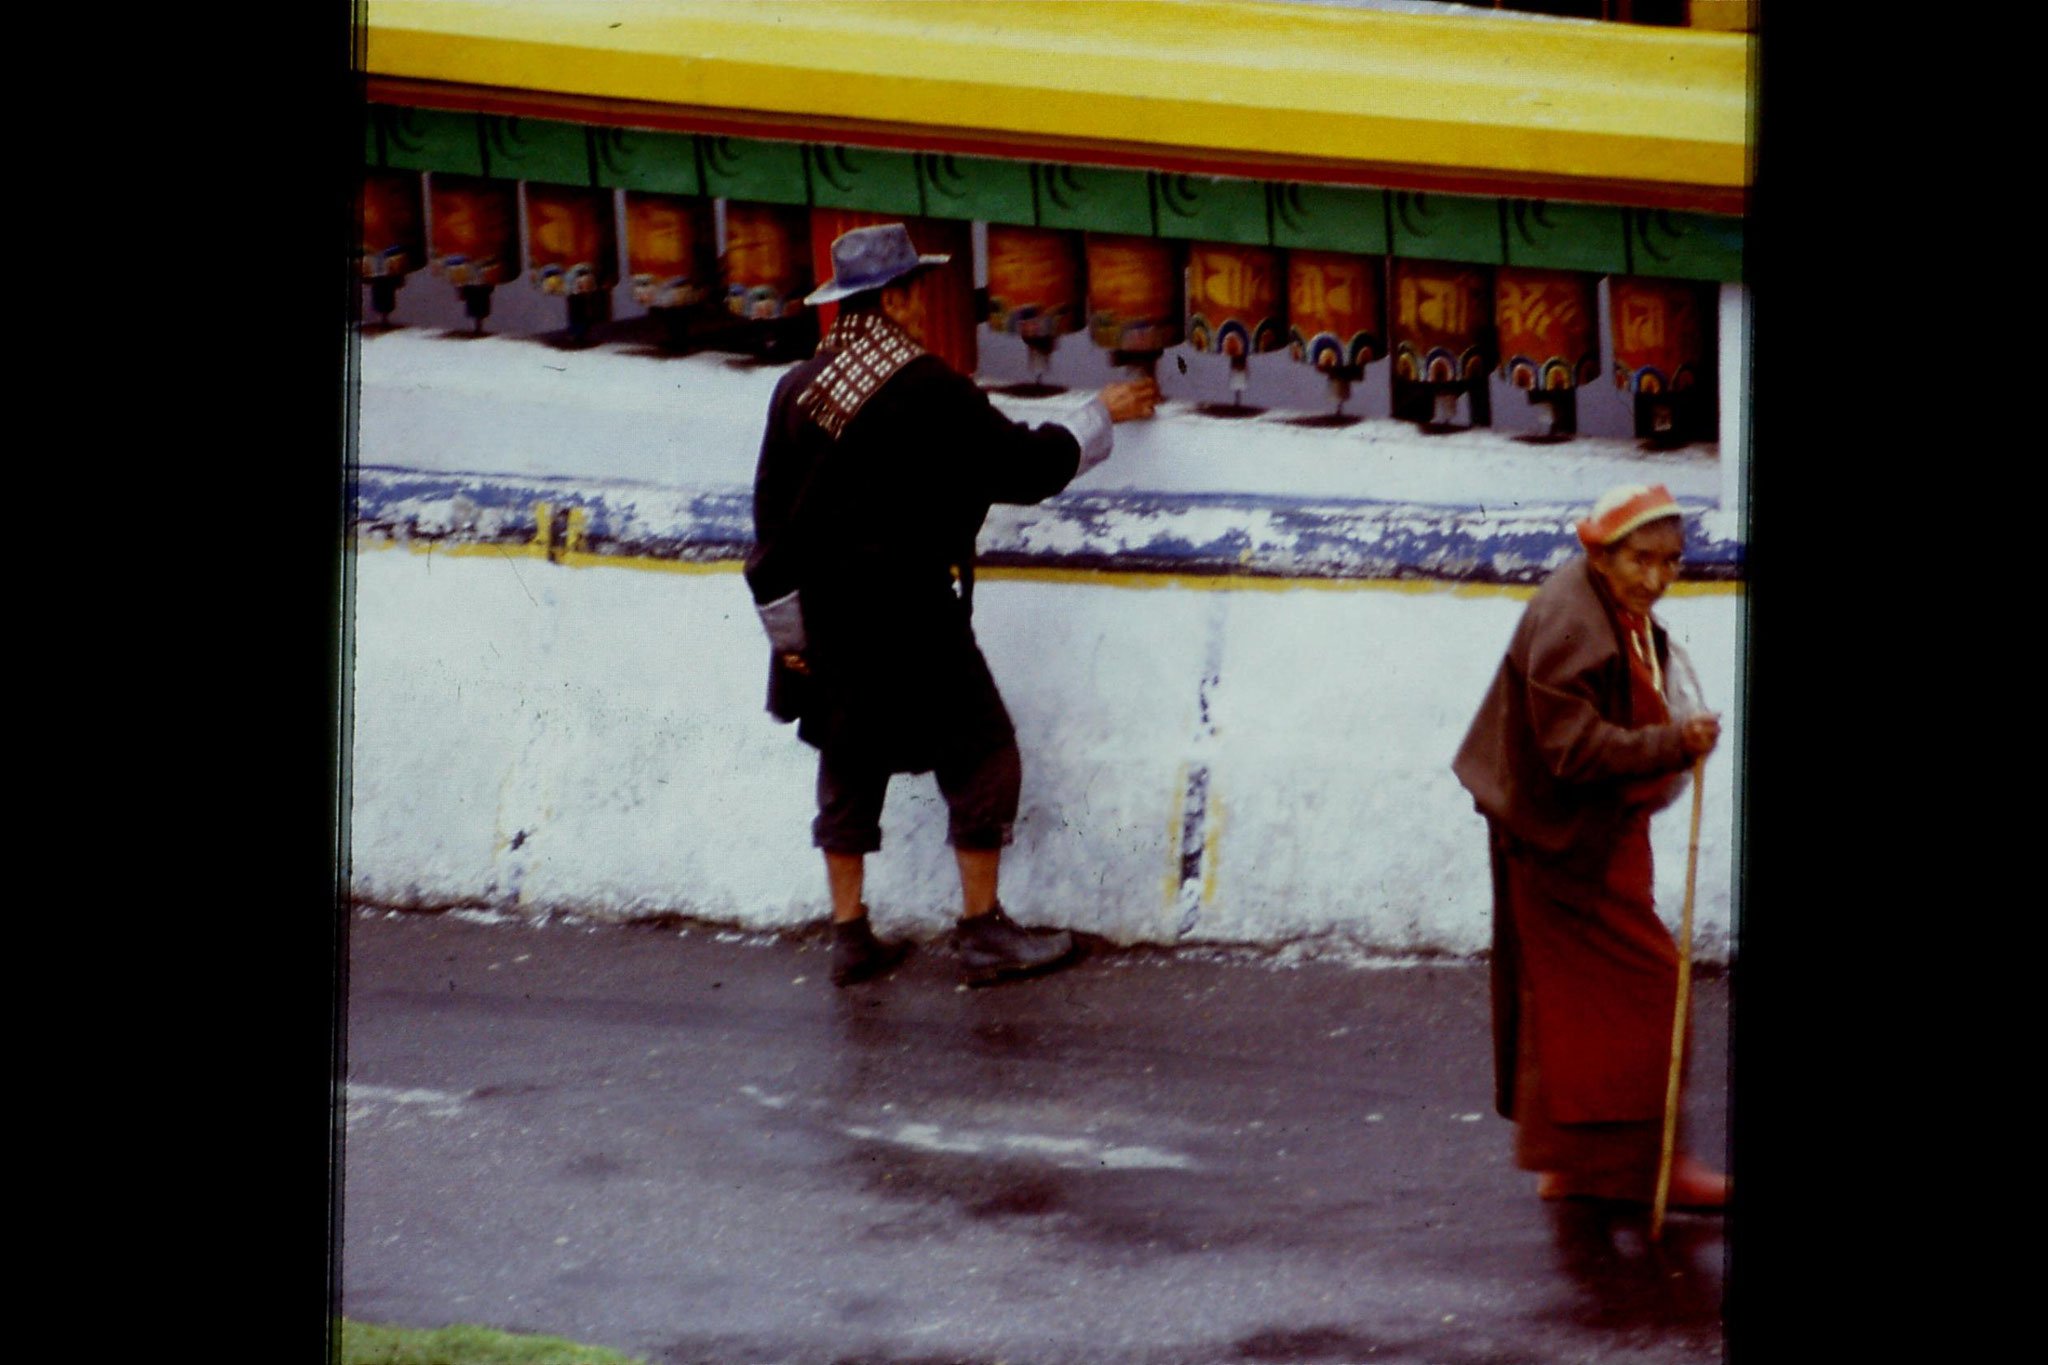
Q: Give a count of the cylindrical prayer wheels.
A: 12